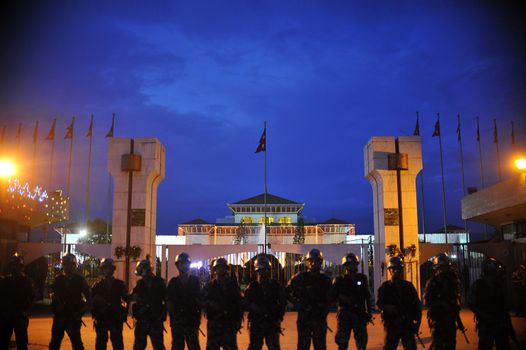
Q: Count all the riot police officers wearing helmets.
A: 12